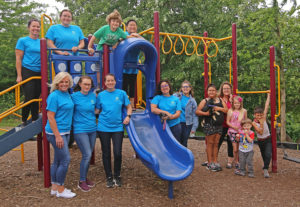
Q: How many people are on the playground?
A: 14